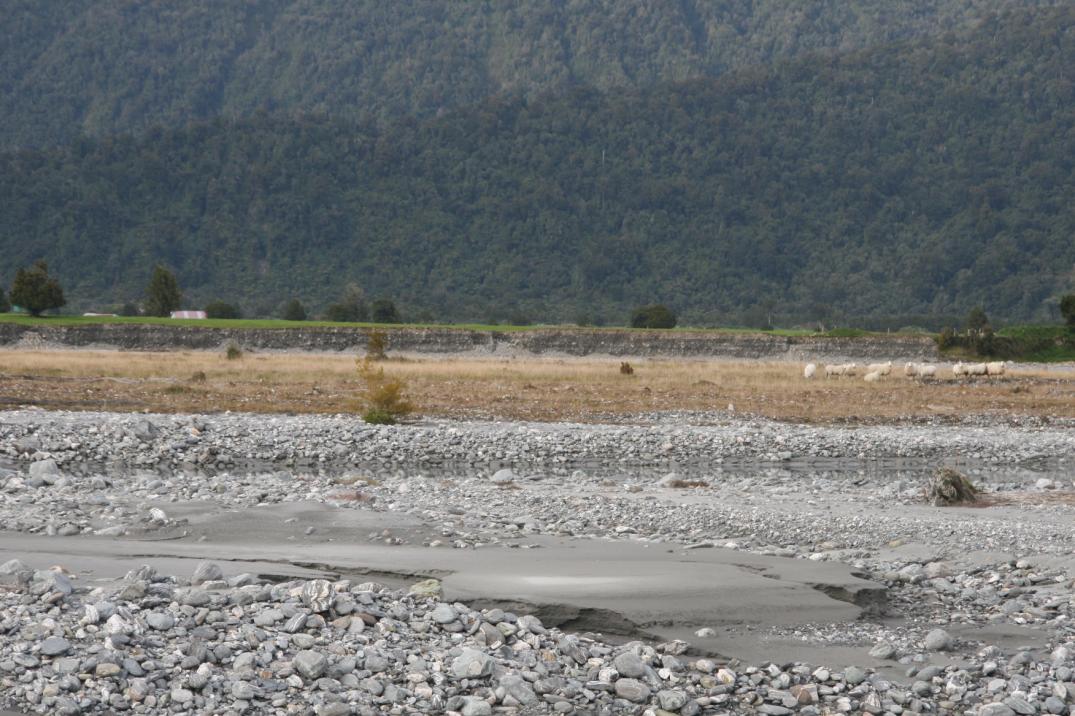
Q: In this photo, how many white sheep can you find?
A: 10